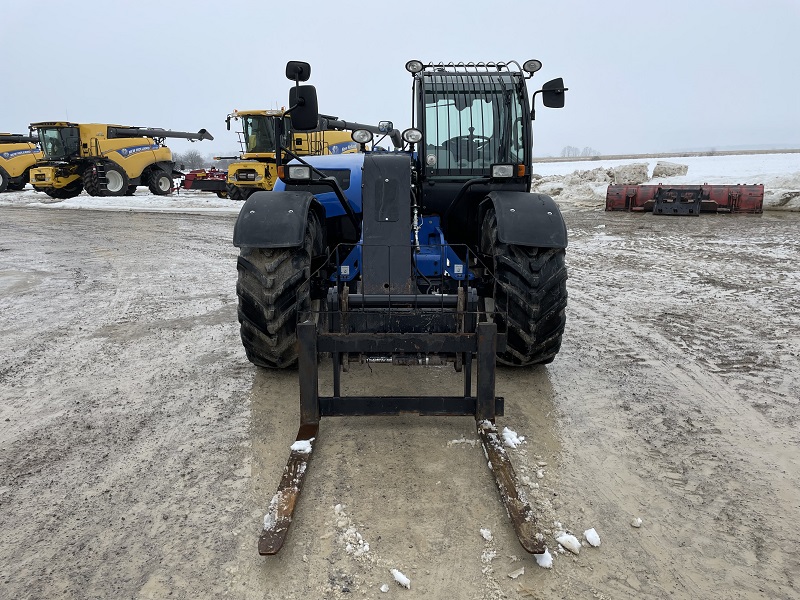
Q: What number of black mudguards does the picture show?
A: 2